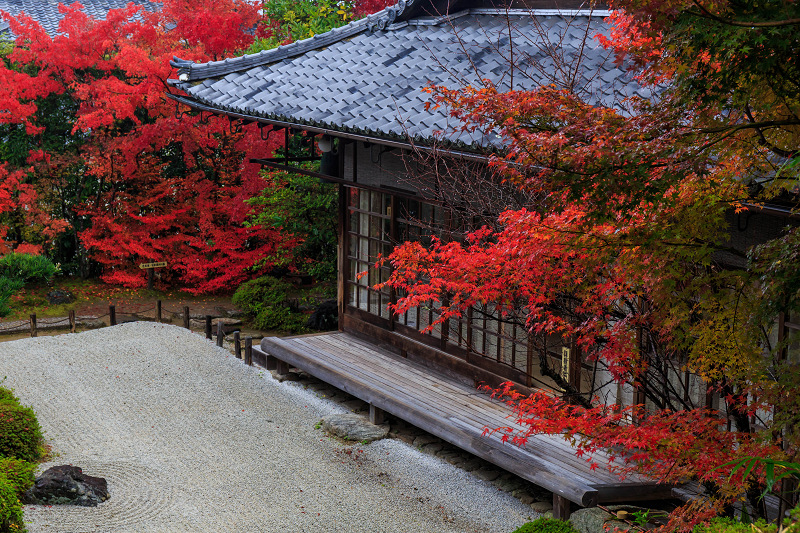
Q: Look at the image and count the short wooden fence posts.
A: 9